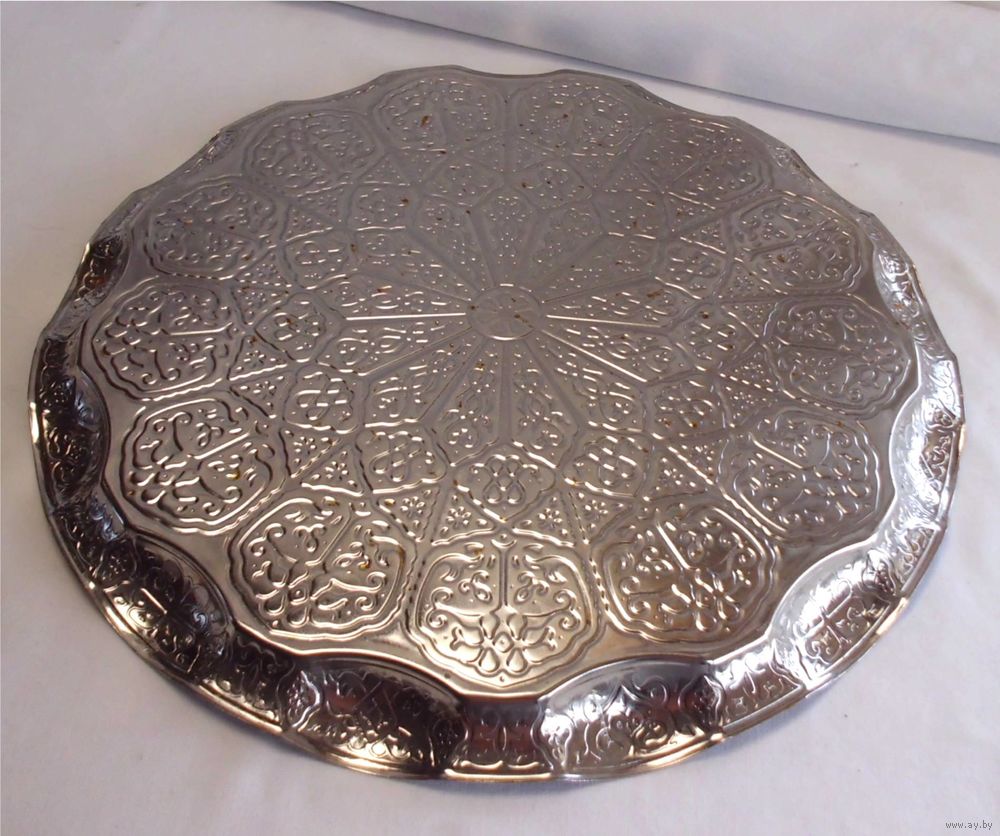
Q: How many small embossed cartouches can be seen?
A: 13